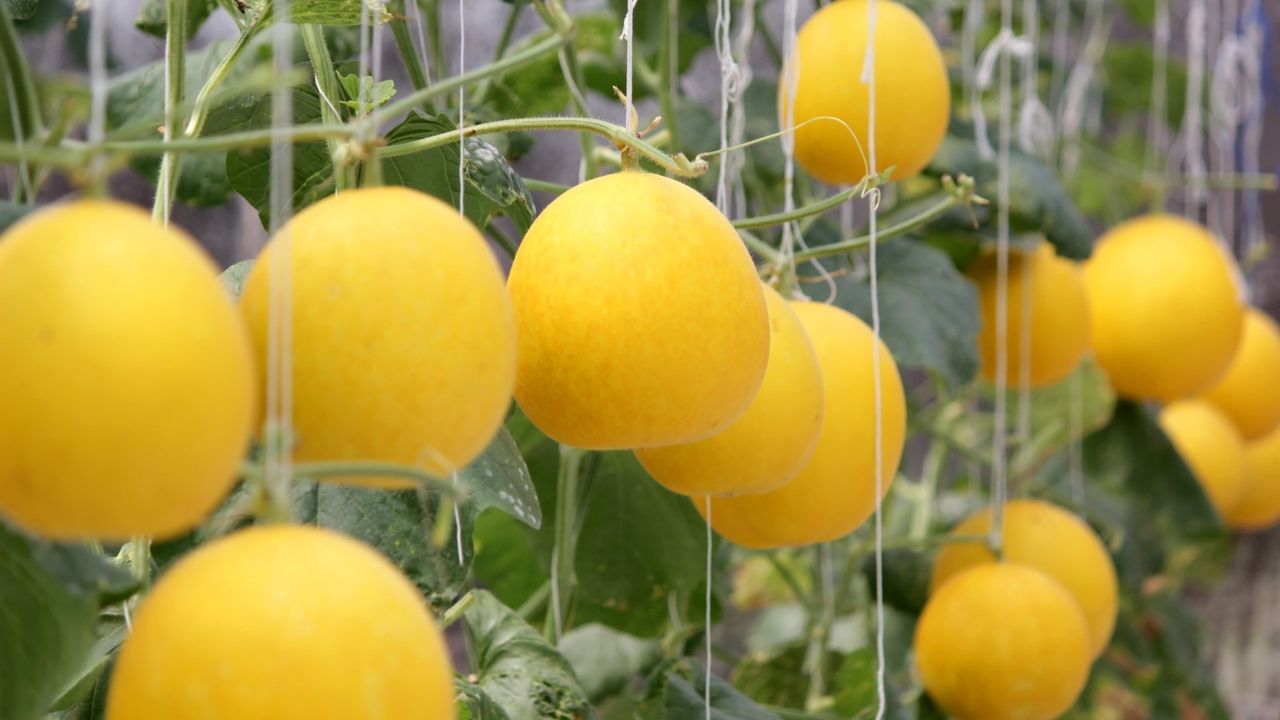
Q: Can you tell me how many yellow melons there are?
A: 14